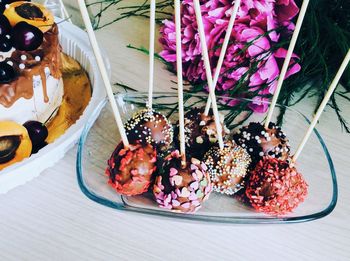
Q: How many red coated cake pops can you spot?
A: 2